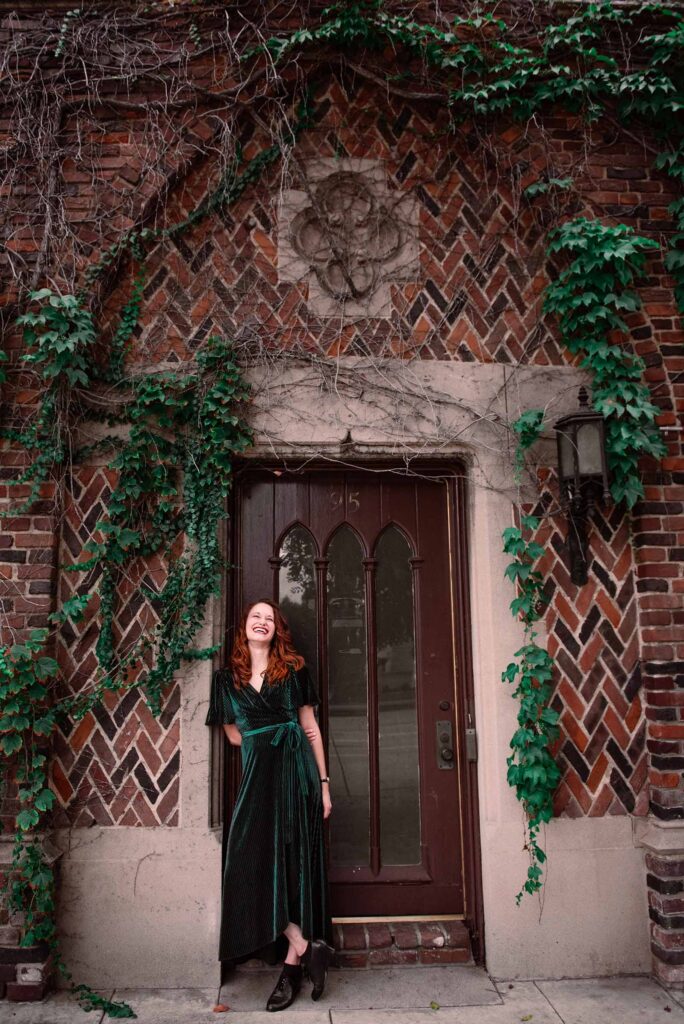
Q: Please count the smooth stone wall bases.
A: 2